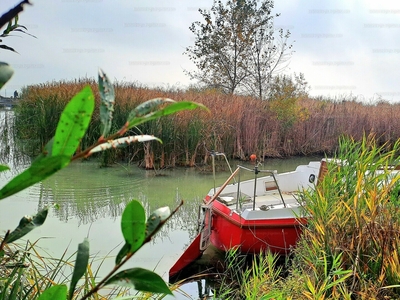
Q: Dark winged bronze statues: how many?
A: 0